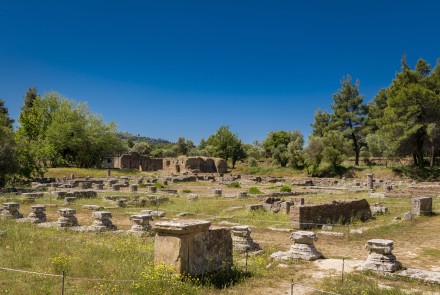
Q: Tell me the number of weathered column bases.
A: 8